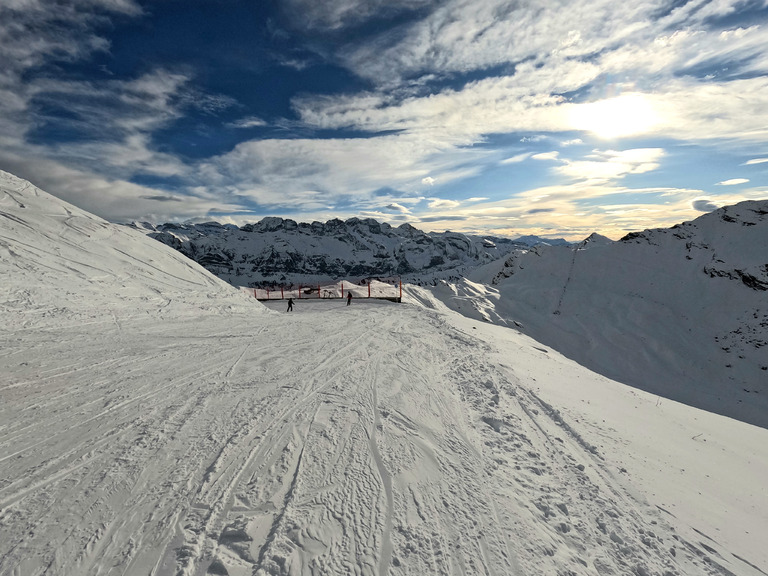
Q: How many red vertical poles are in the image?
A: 8